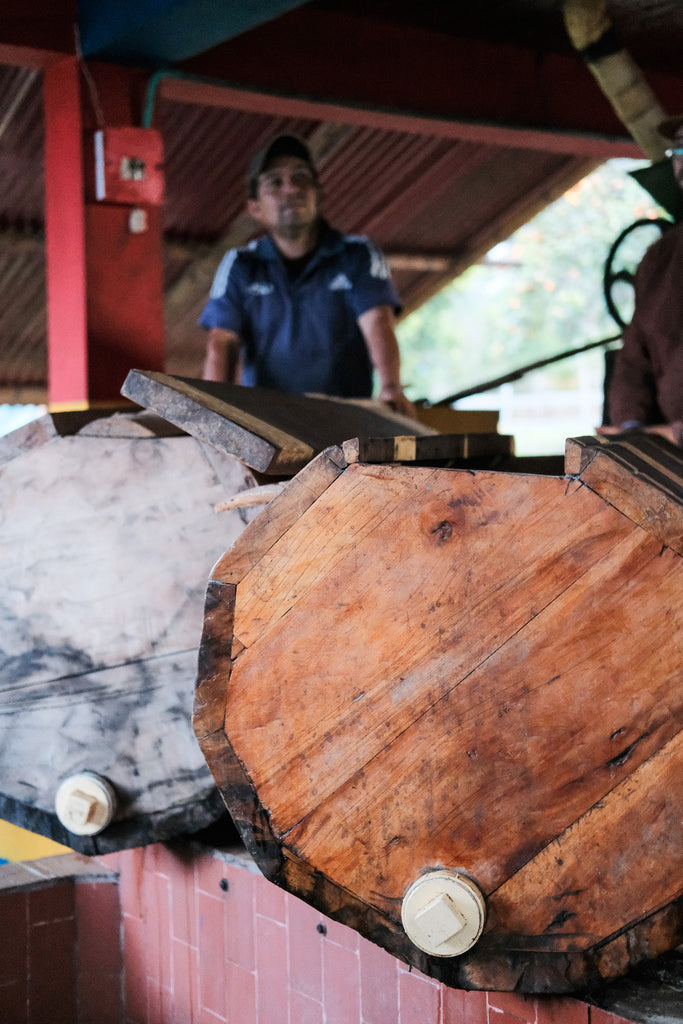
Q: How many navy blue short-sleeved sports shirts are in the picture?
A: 1